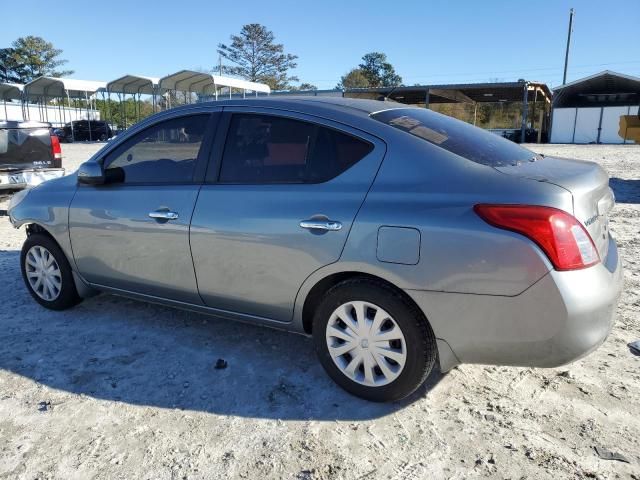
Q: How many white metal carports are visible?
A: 4